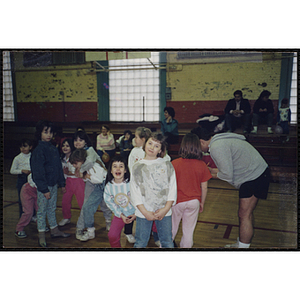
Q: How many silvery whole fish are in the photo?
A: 0